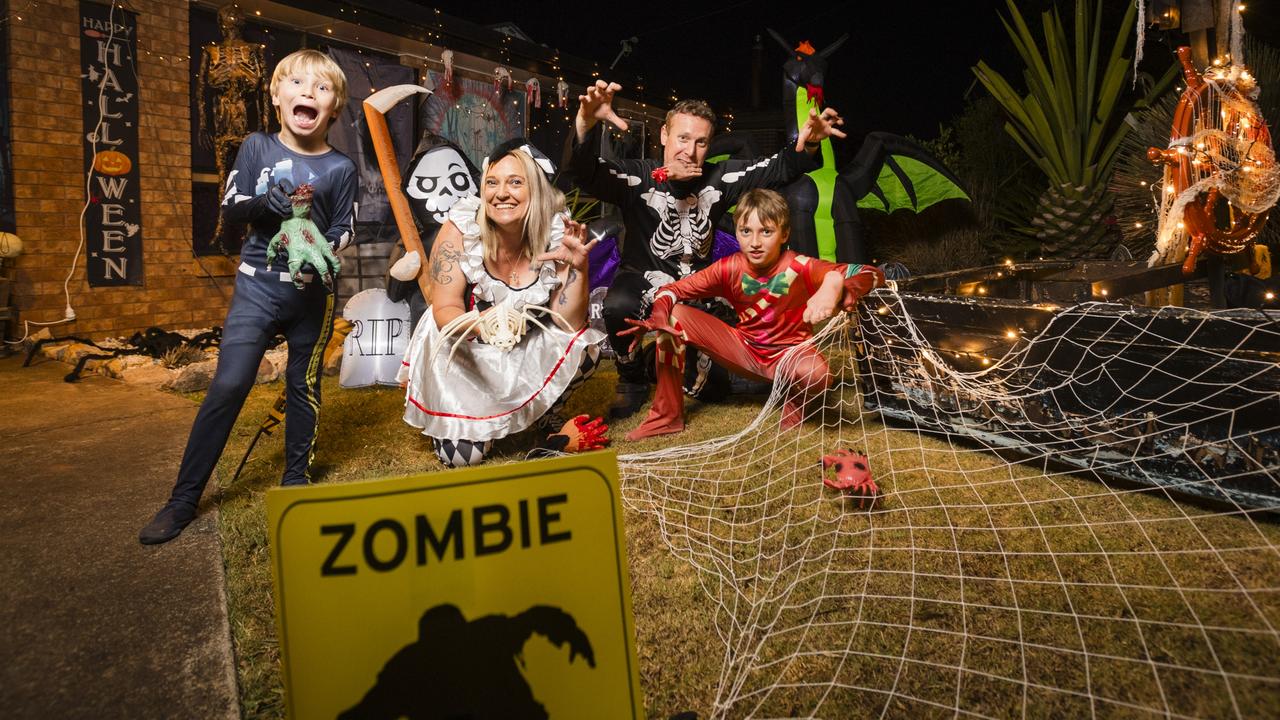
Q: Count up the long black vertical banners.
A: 1